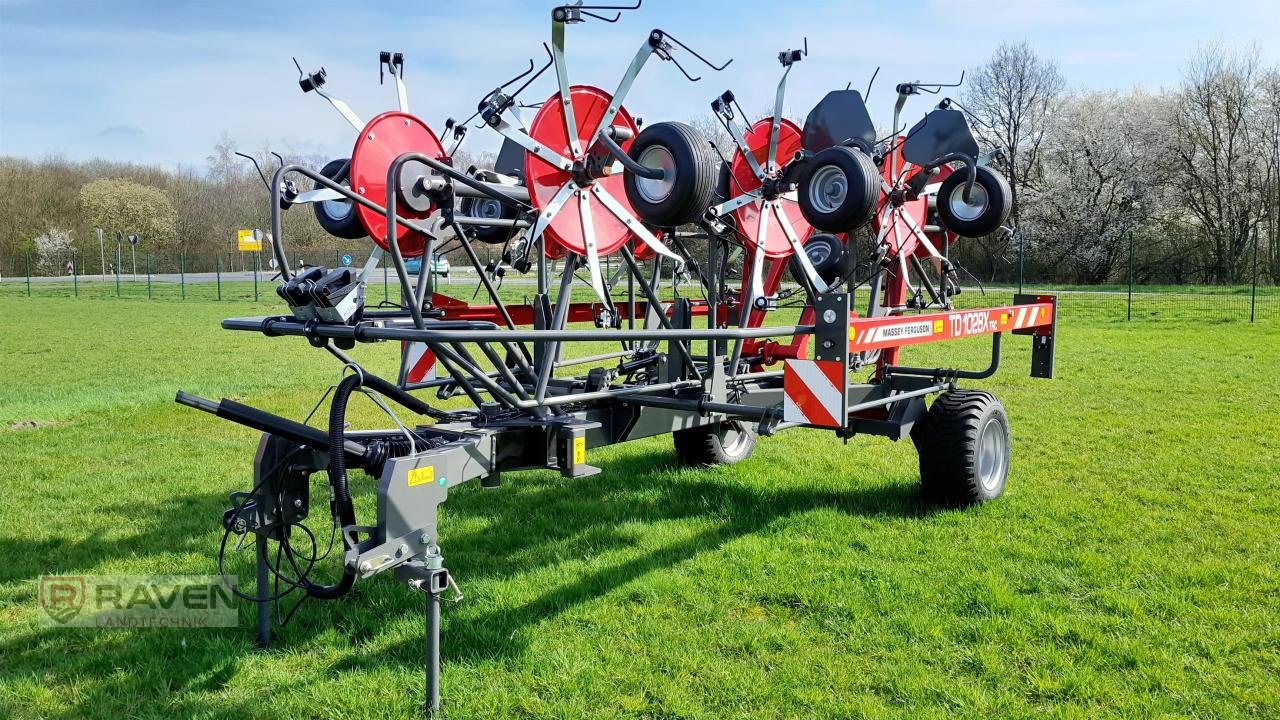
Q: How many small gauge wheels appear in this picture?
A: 6